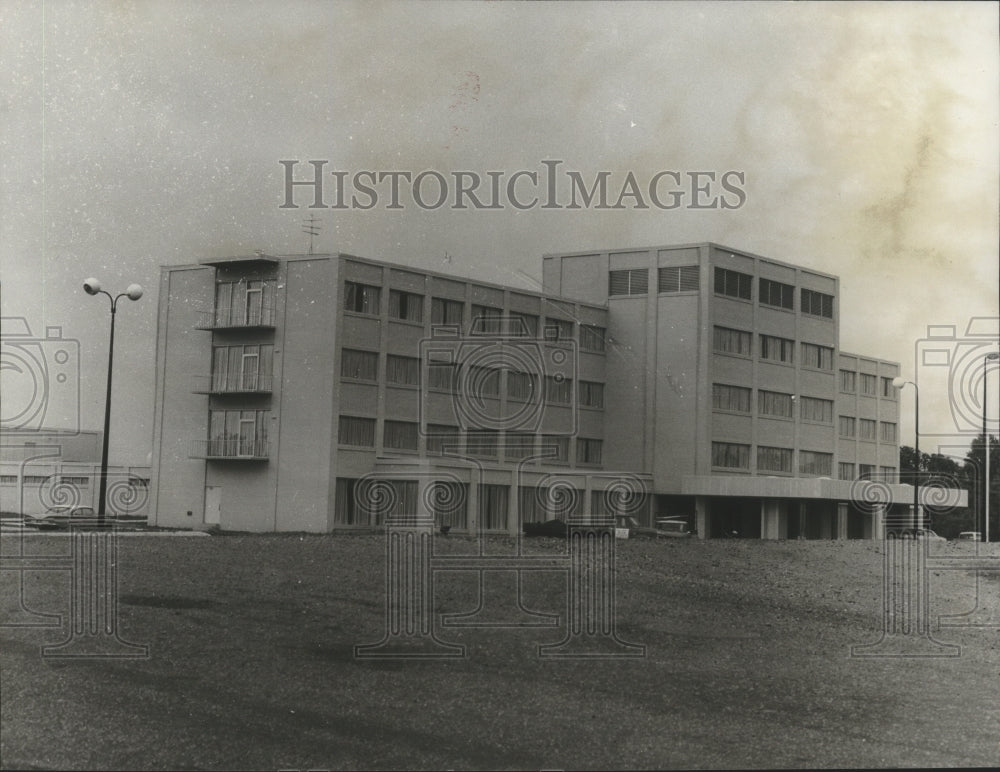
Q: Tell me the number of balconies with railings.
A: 3